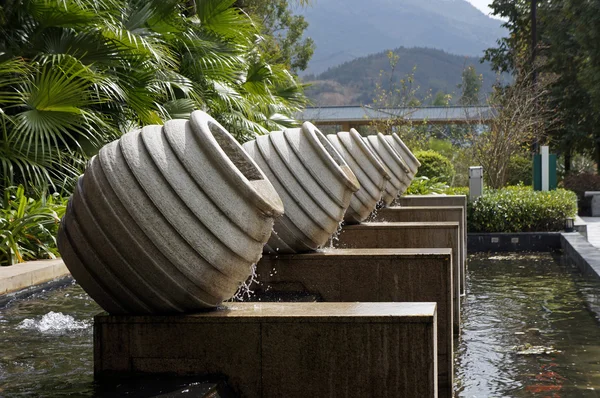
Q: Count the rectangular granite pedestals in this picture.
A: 5